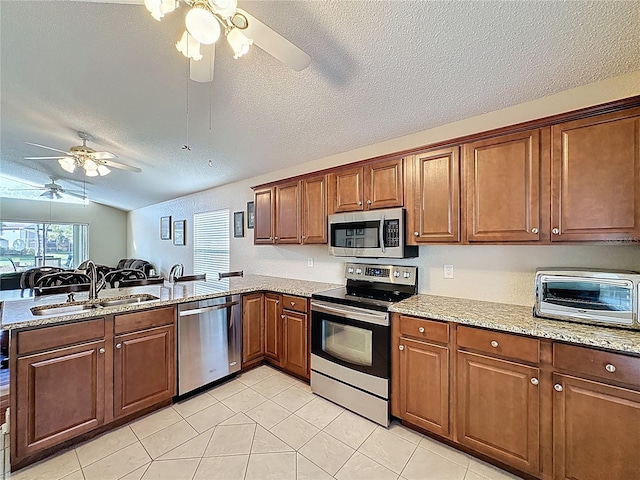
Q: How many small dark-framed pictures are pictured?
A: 4